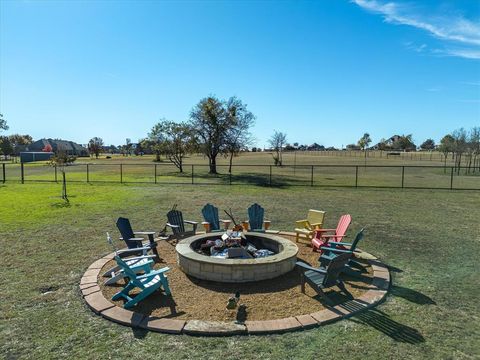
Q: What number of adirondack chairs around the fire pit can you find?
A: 10